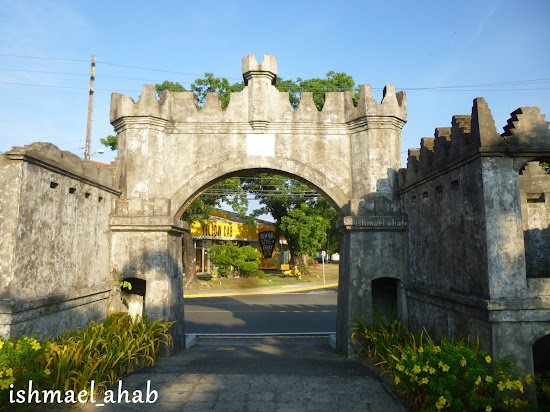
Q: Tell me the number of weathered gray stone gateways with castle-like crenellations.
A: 1